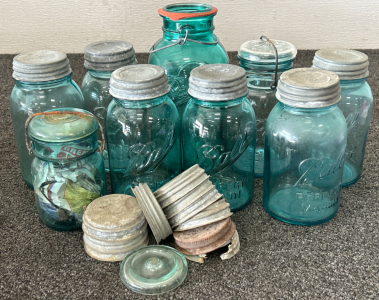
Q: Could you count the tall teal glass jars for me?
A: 8